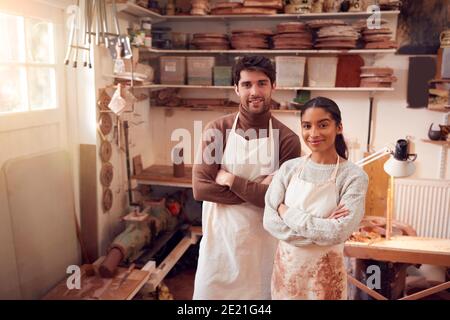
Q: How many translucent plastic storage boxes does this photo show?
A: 5